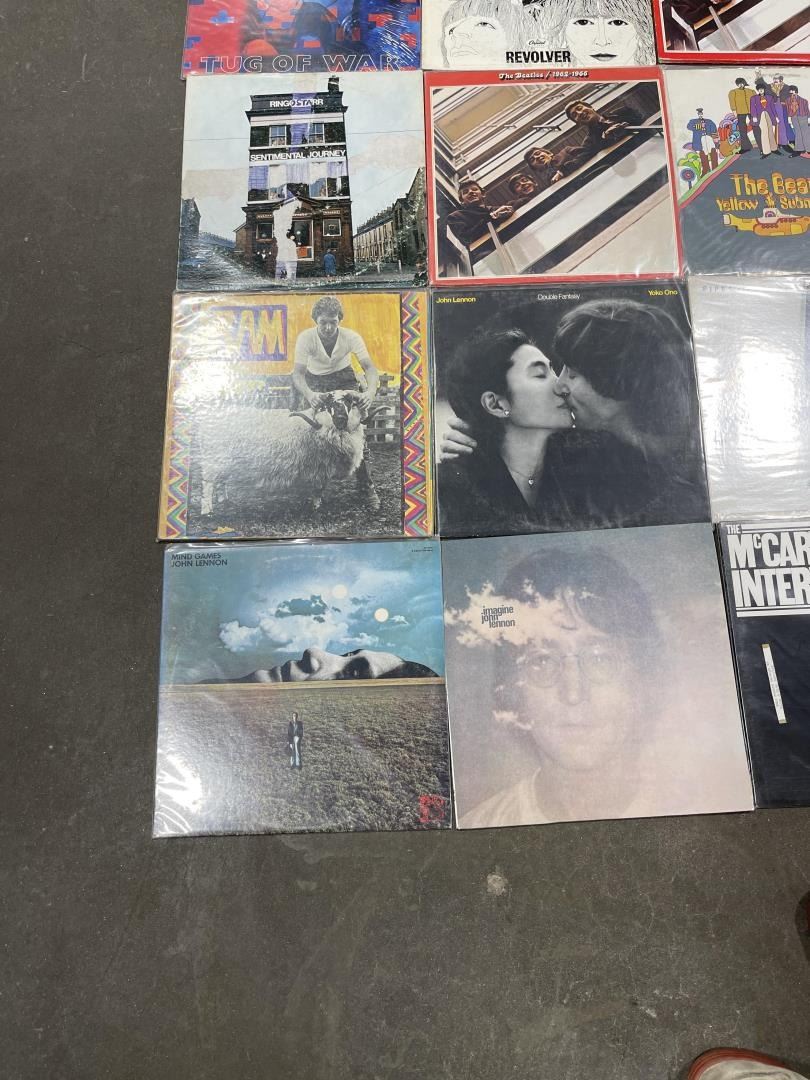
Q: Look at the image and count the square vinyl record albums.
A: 12